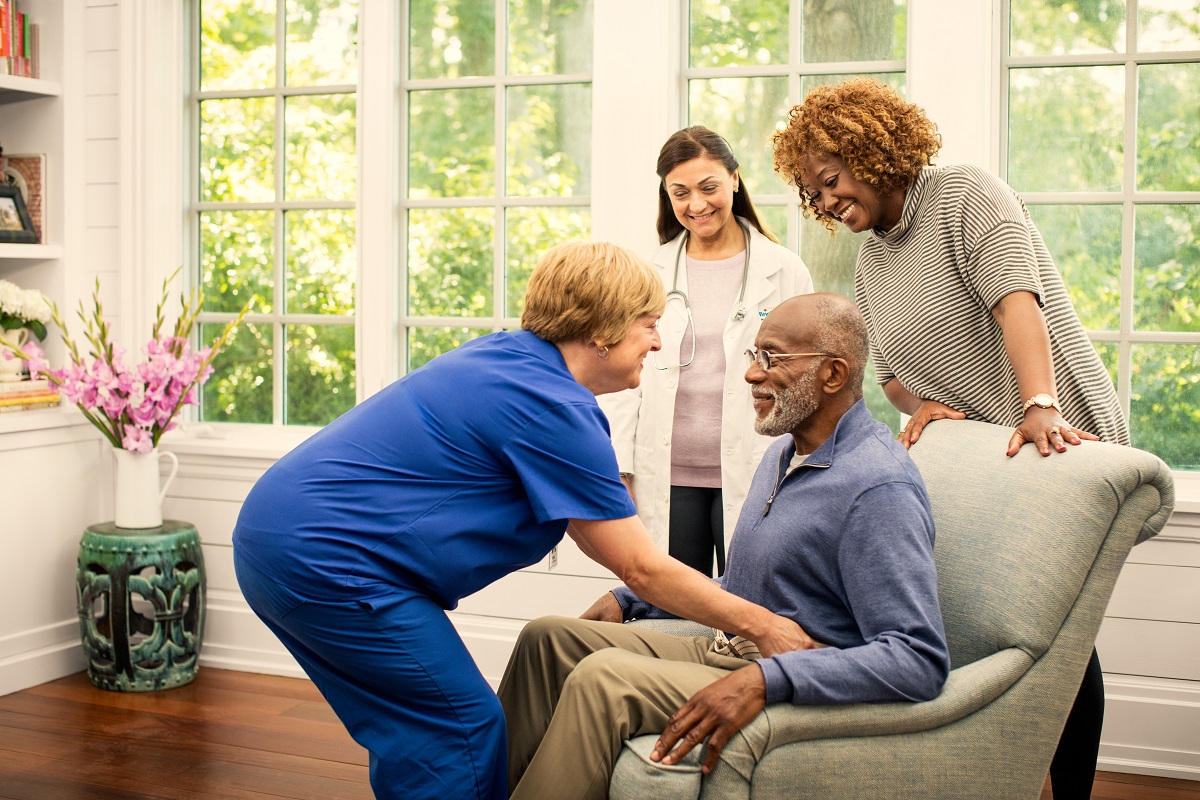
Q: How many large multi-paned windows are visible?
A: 4